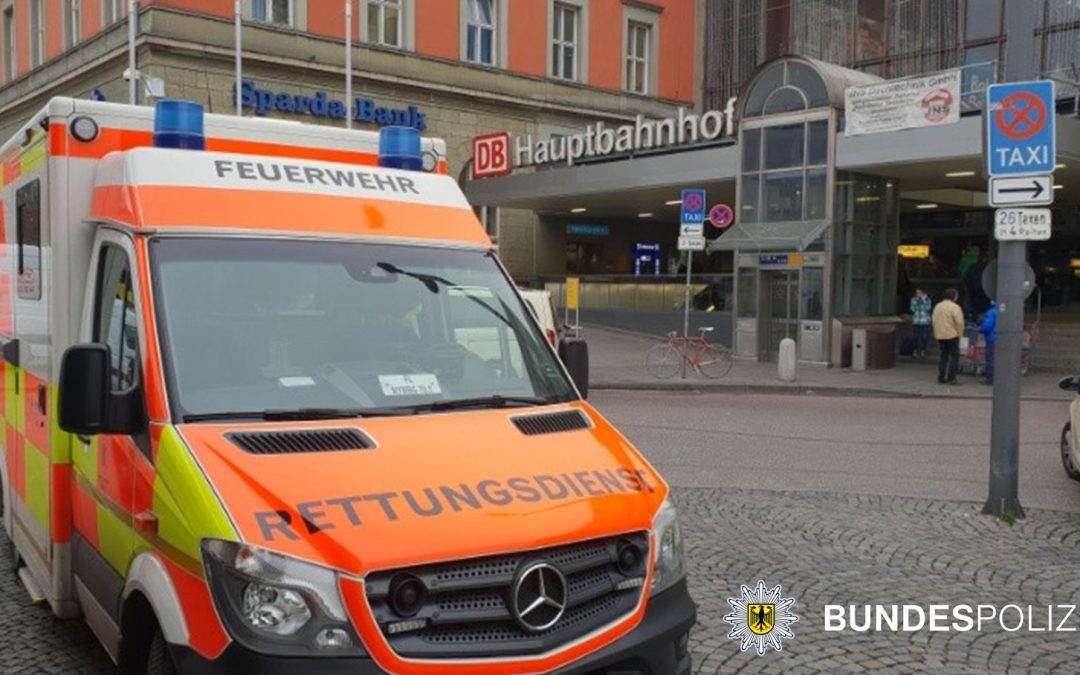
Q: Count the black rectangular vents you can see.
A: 2